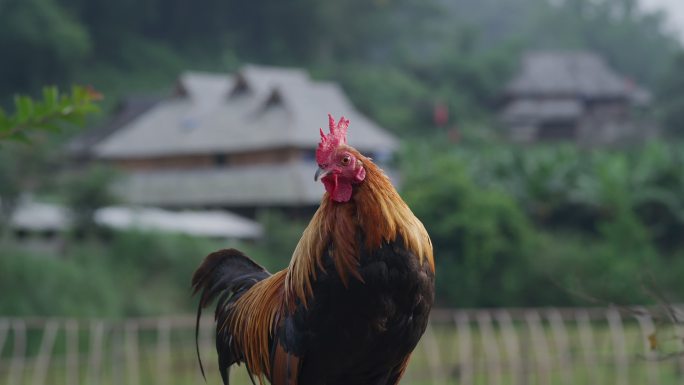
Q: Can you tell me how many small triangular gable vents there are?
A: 3